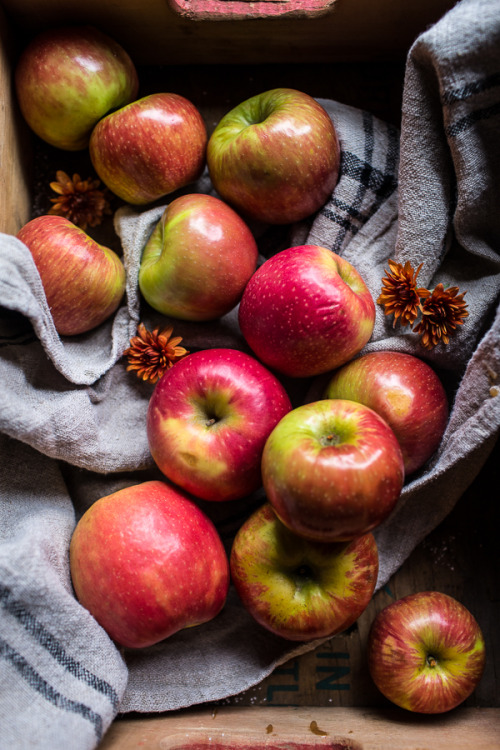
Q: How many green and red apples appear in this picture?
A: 12